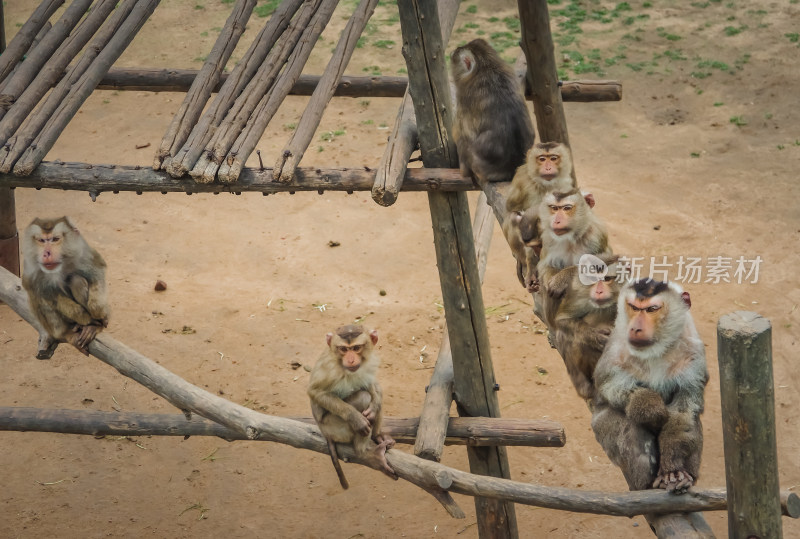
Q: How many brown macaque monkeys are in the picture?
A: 7